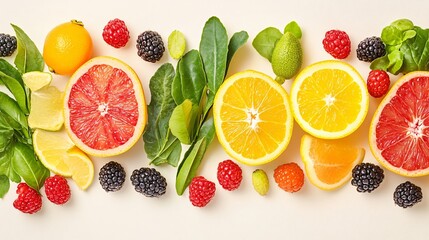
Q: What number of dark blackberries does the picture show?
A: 7